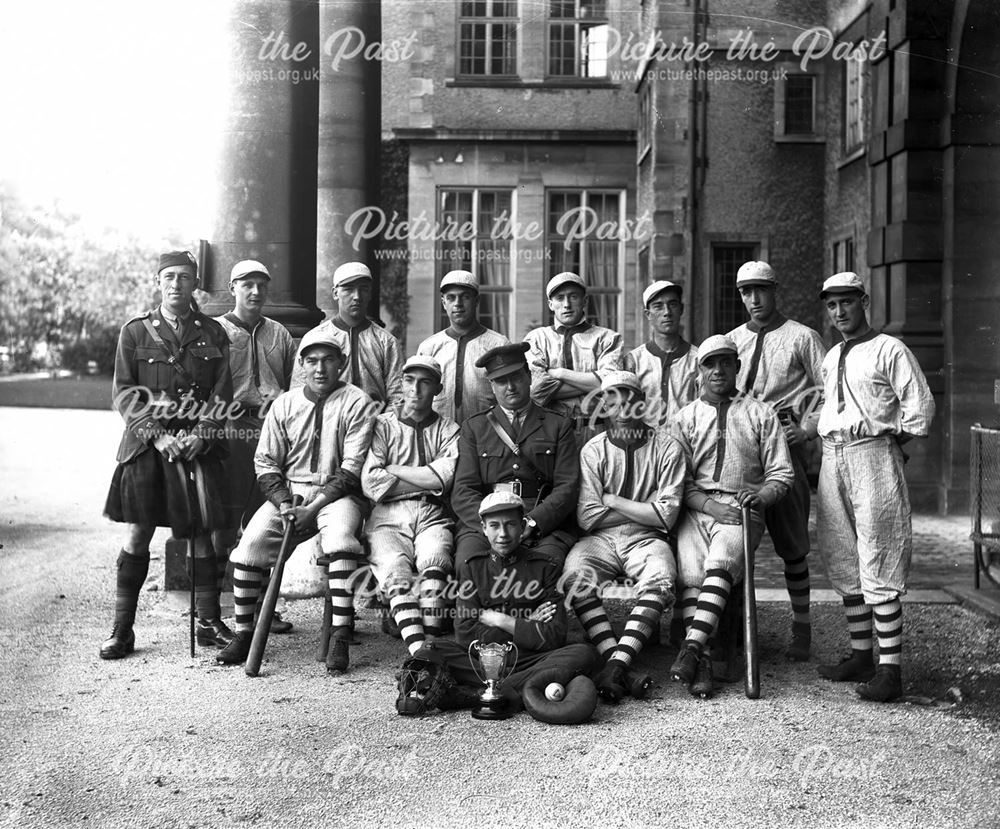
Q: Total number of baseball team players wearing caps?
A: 11